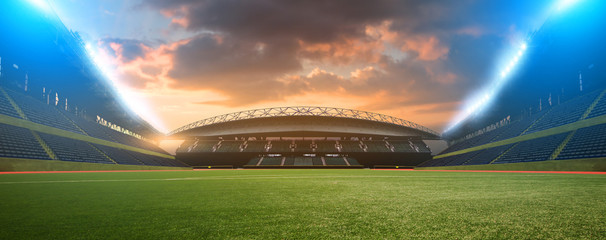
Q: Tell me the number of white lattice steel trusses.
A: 1